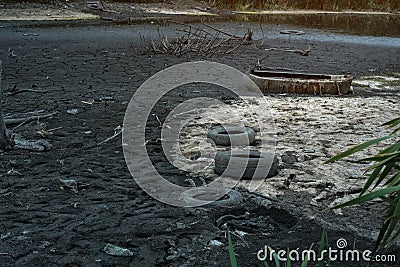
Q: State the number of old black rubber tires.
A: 3